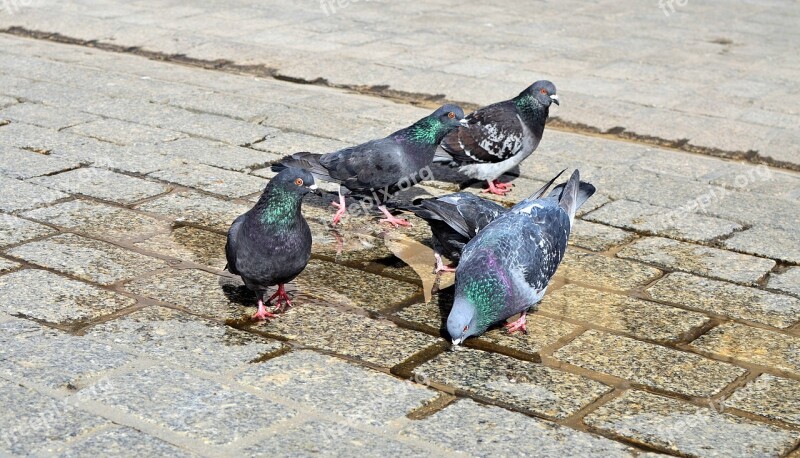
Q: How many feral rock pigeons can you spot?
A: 5